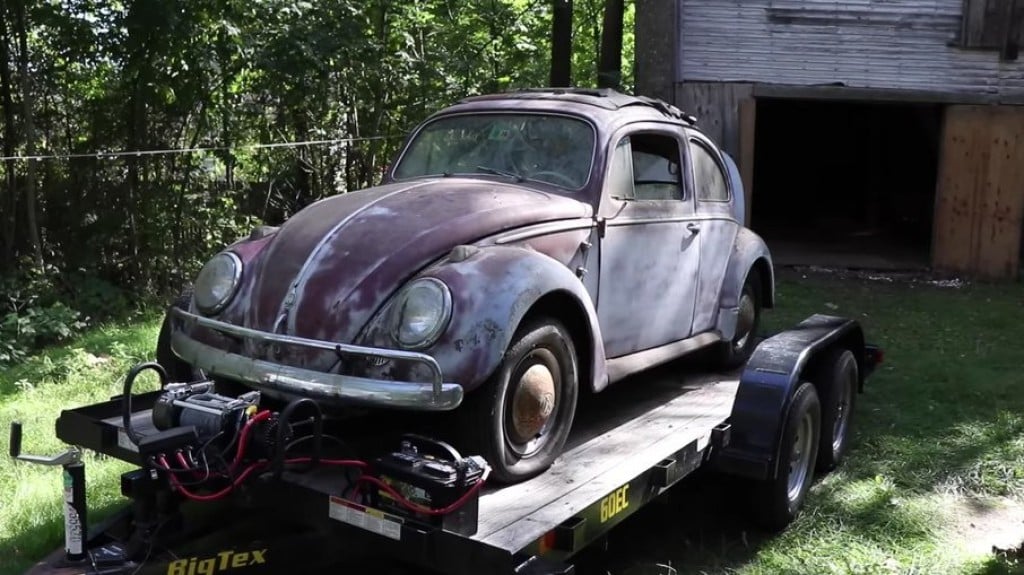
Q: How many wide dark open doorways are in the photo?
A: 1